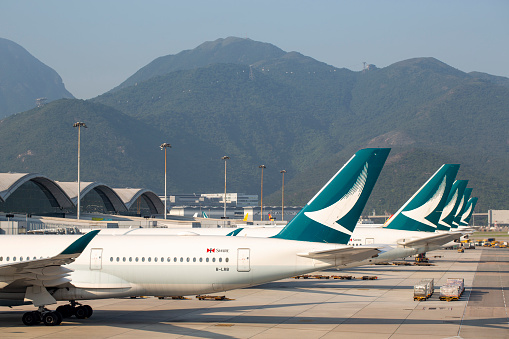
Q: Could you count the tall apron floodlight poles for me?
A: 5